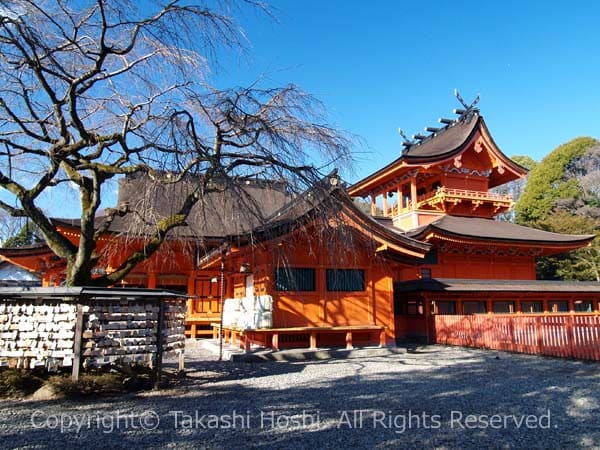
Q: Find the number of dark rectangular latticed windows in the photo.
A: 2